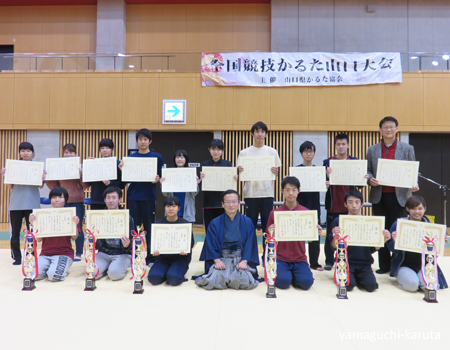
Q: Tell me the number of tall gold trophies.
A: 6